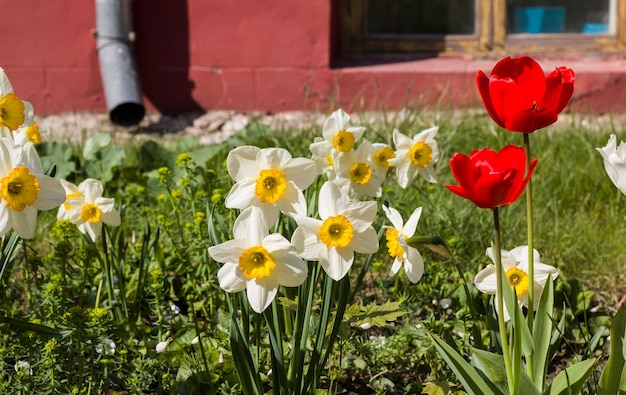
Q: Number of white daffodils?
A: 15